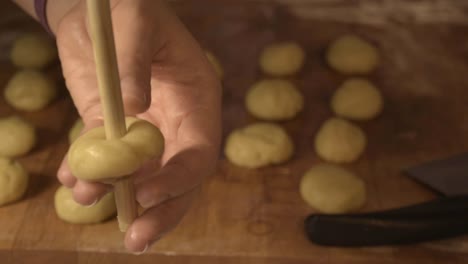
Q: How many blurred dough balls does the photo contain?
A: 14